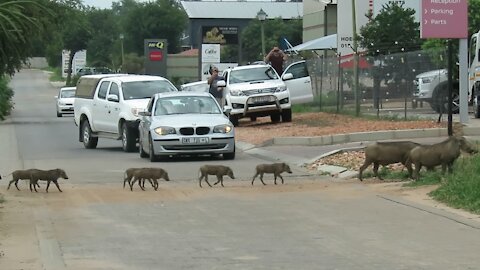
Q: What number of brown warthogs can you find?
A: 8